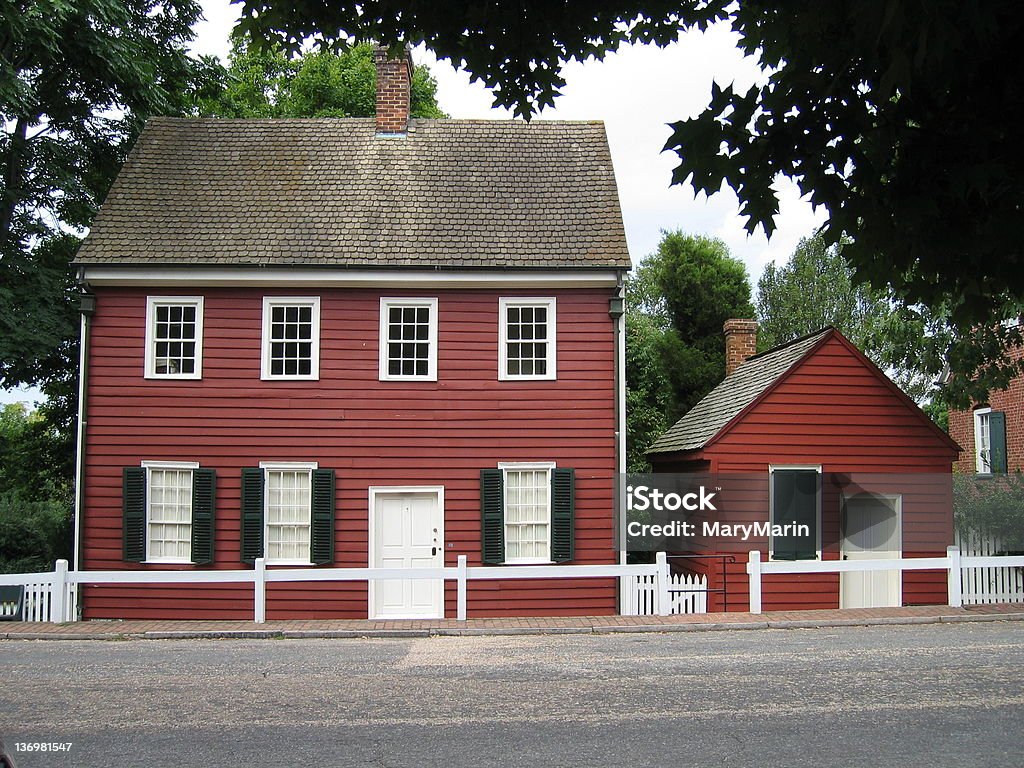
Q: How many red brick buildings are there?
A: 1